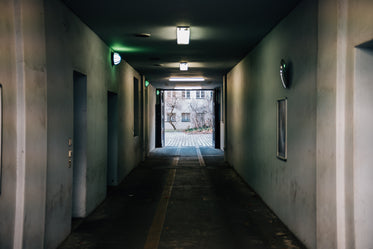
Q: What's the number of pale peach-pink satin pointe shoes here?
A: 0